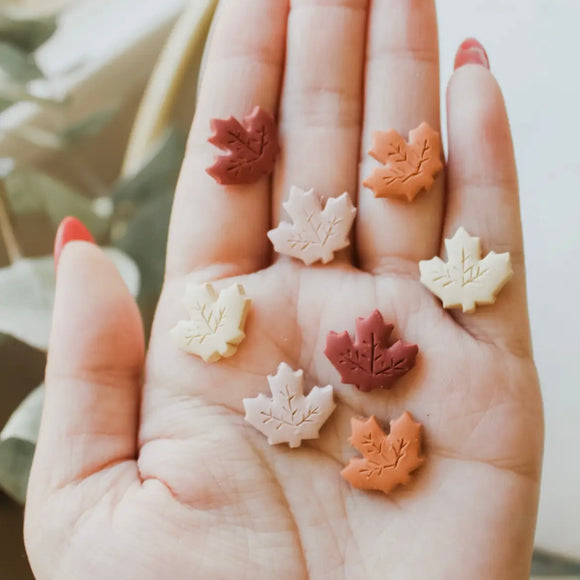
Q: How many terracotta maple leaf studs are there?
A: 2